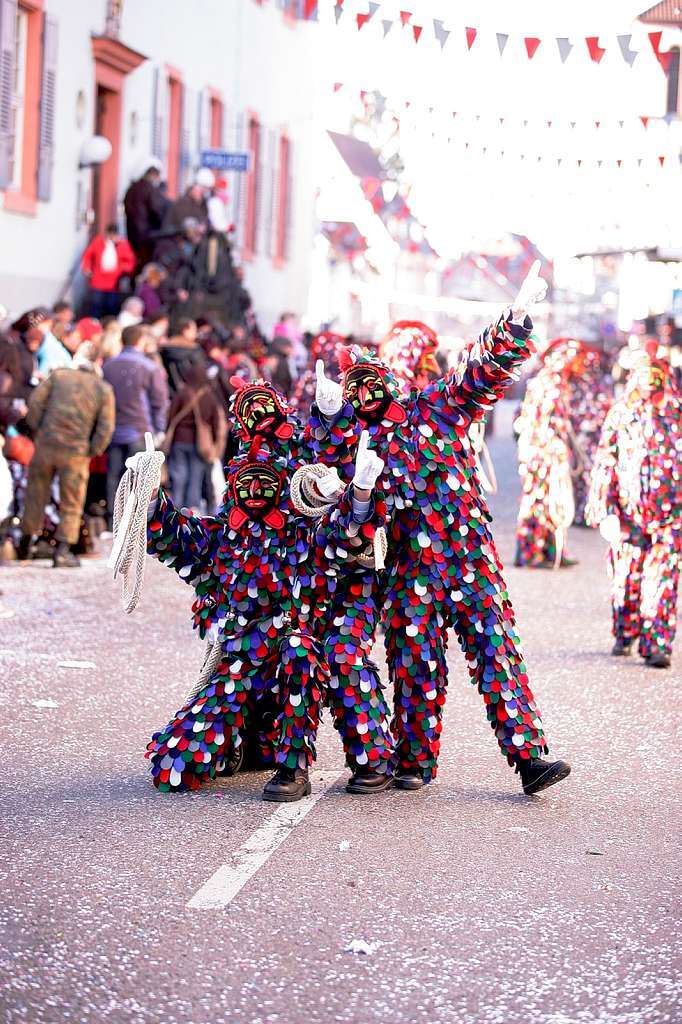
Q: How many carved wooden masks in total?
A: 3